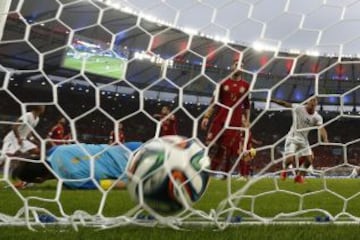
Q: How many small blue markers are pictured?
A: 4